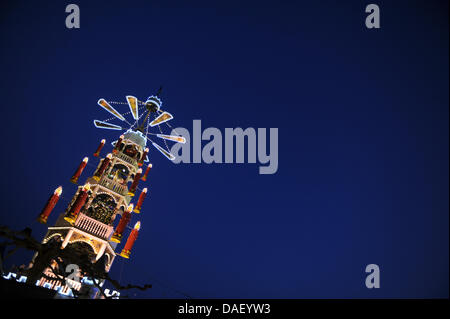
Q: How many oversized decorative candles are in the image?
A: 12